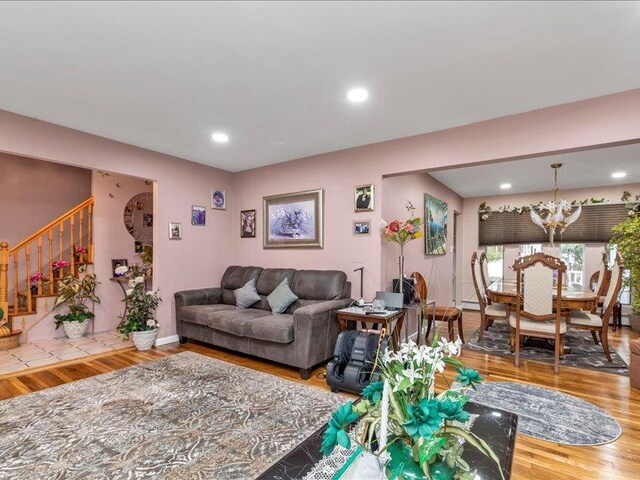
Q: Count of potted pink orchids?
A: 3